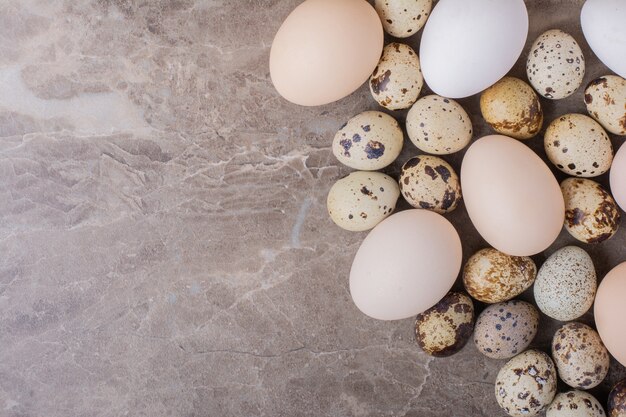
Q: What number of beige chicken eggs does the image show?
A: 5